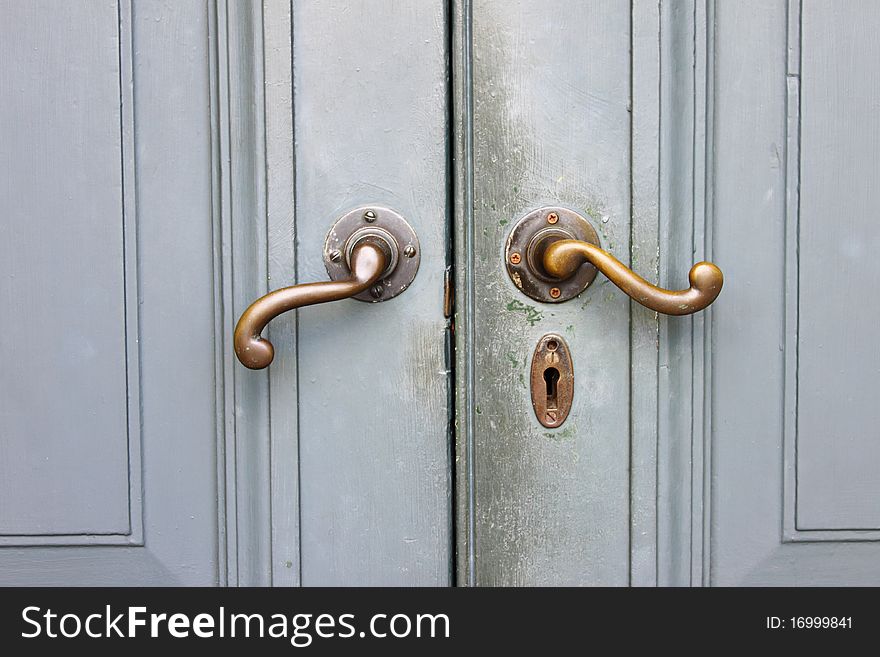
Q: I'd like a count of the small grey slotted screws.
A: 4